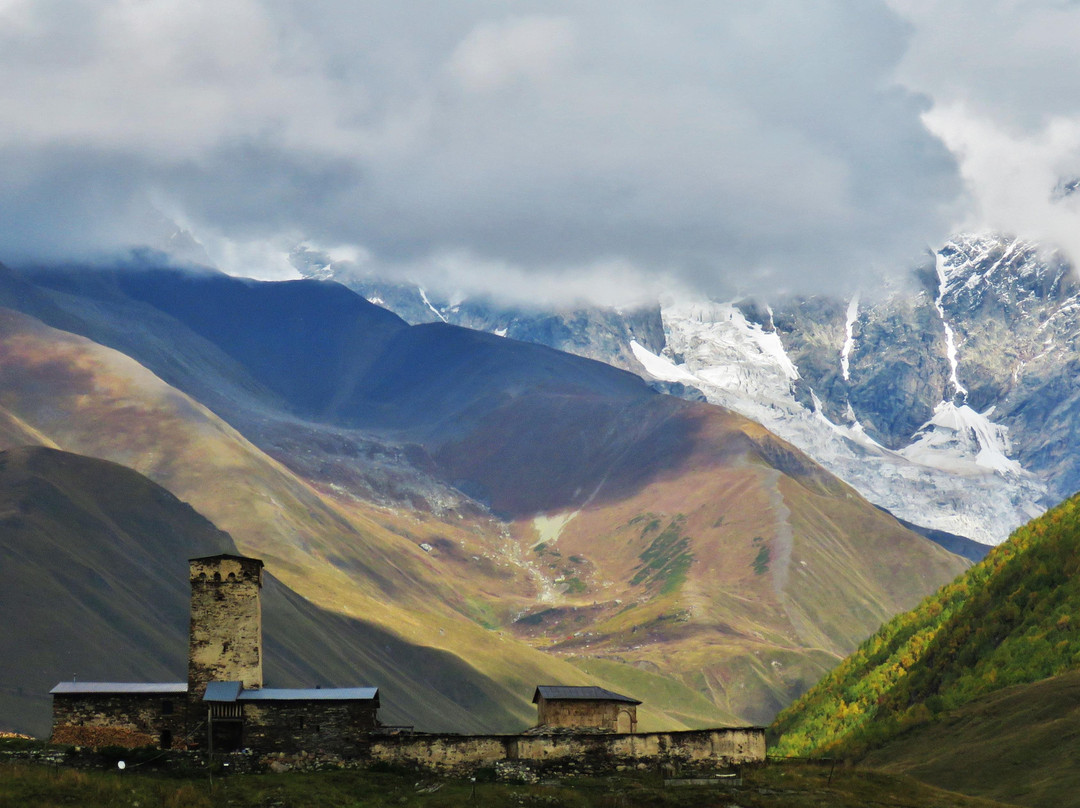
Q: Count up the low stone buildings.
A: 3